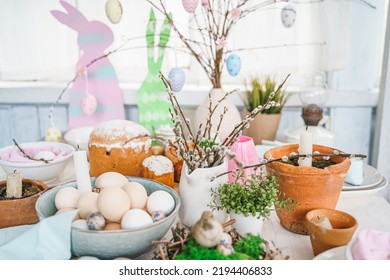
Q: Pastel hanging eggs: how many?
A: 7